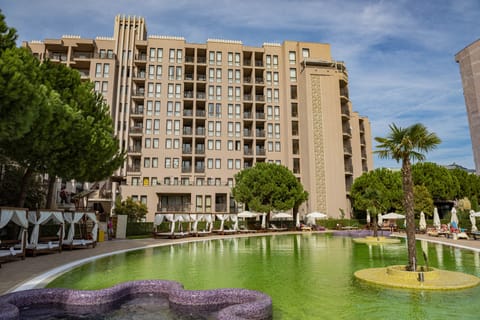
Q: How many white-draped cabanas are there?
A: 6